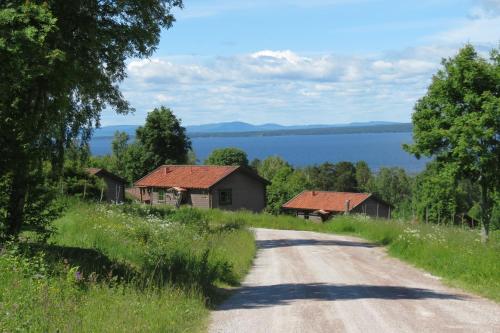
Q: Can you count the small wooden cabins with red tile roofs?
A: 3